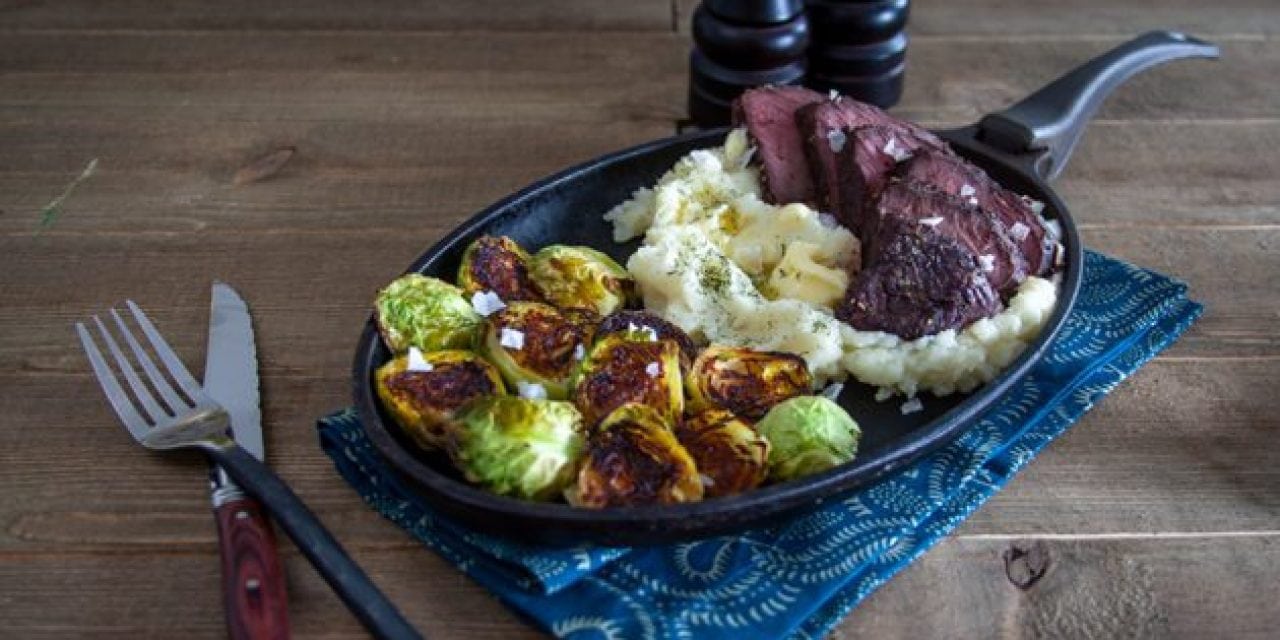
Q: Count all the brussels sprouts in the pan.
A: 12